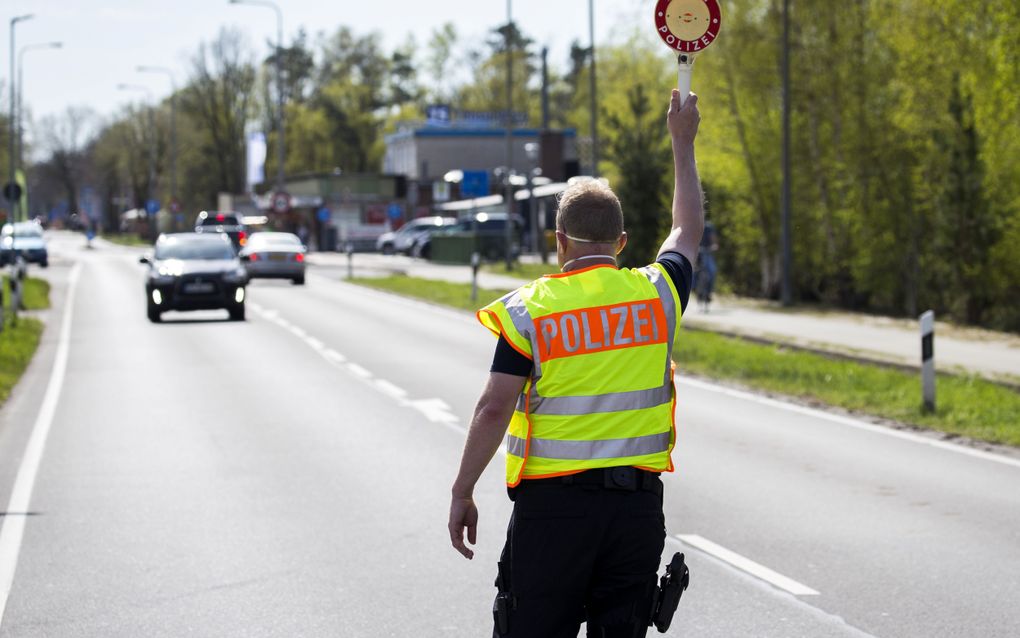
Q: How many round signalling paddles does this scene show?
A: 1